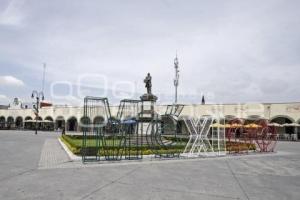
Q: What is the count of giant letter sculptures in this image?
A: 6